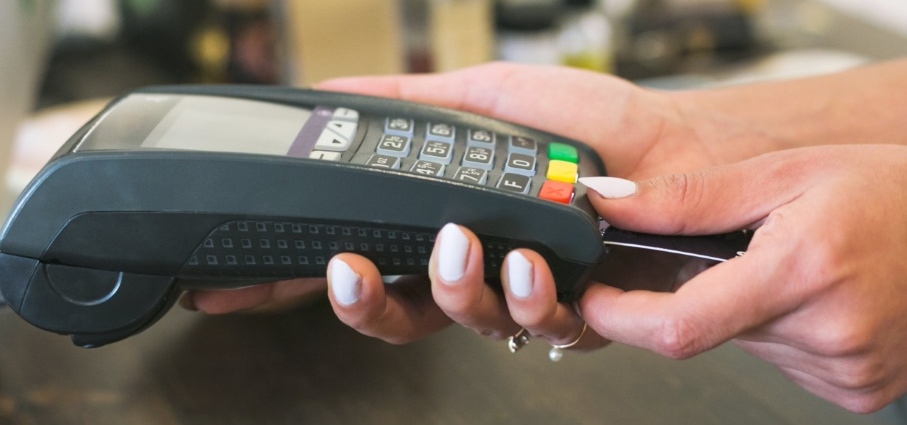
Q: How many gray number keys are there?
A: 10